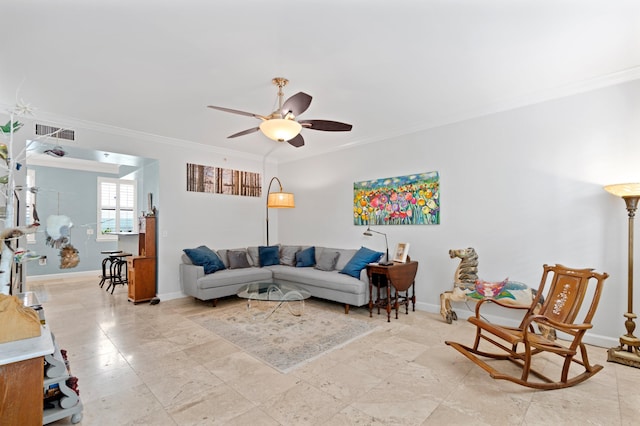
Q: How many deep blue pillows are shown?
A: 4